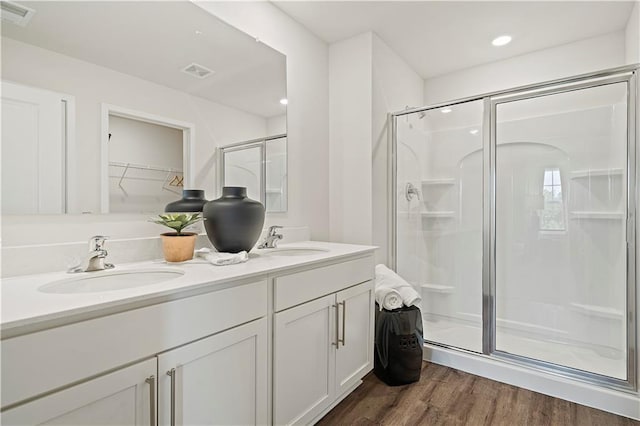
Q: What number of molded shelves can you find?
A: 6